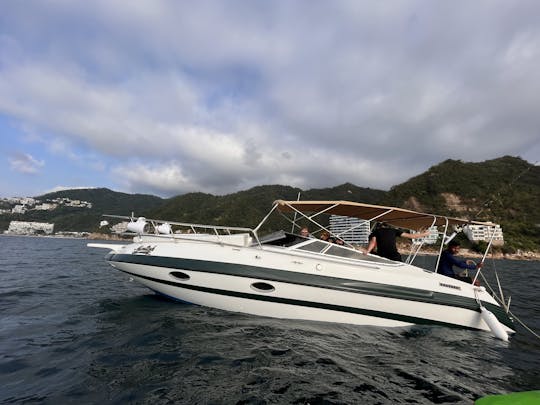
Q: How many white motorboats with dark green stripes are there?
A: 1